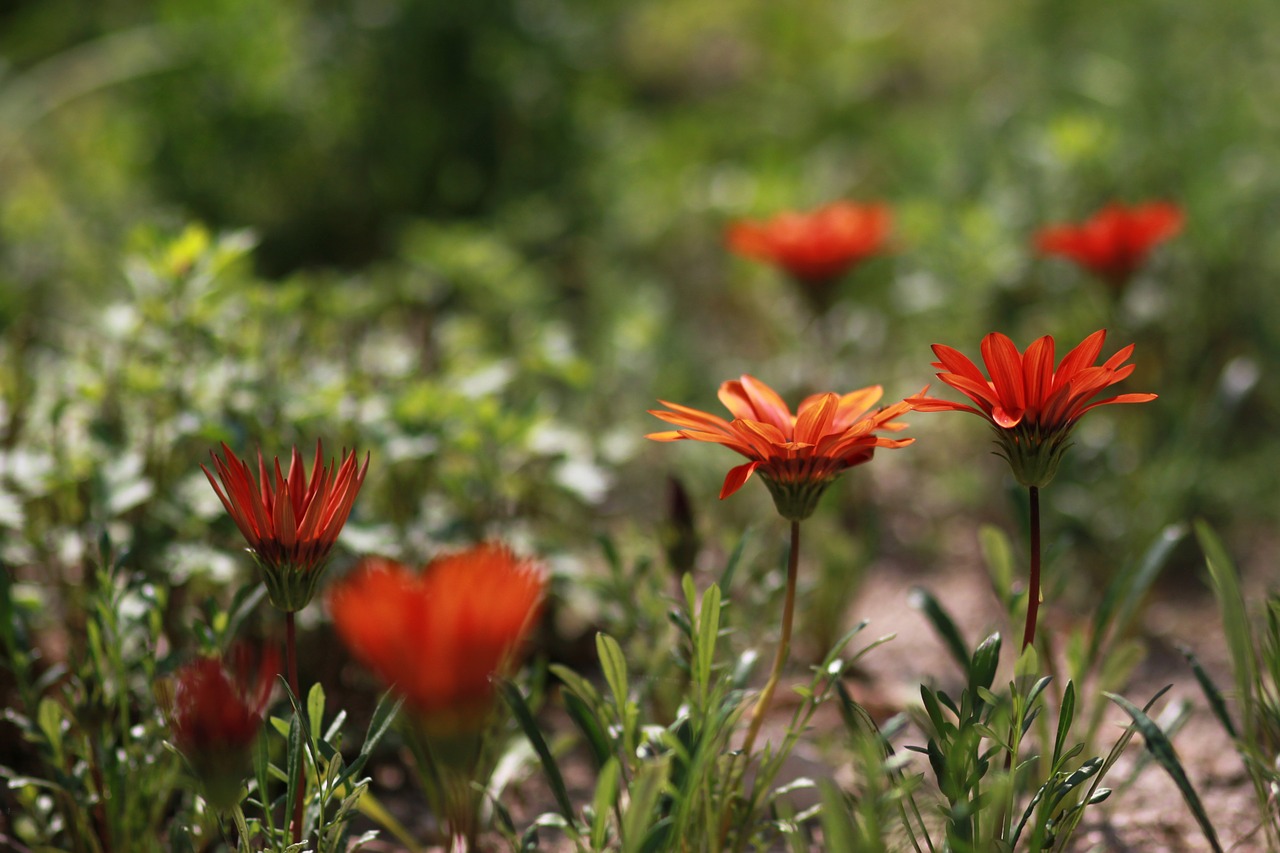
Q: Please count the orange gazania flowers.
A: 7